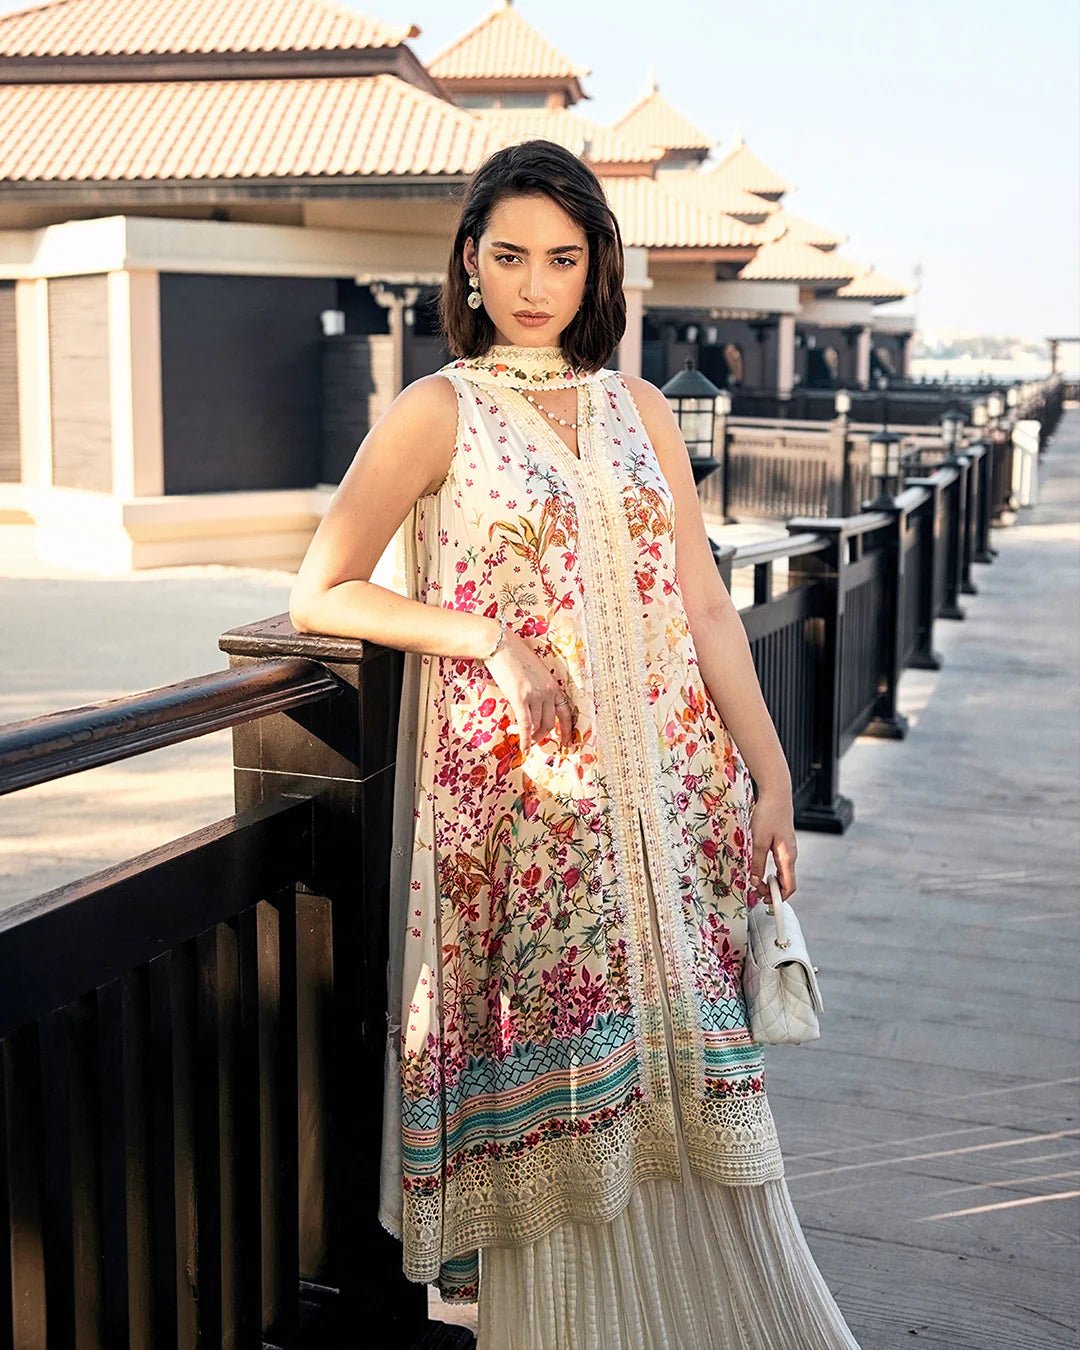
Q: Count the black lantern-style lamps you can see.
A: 3